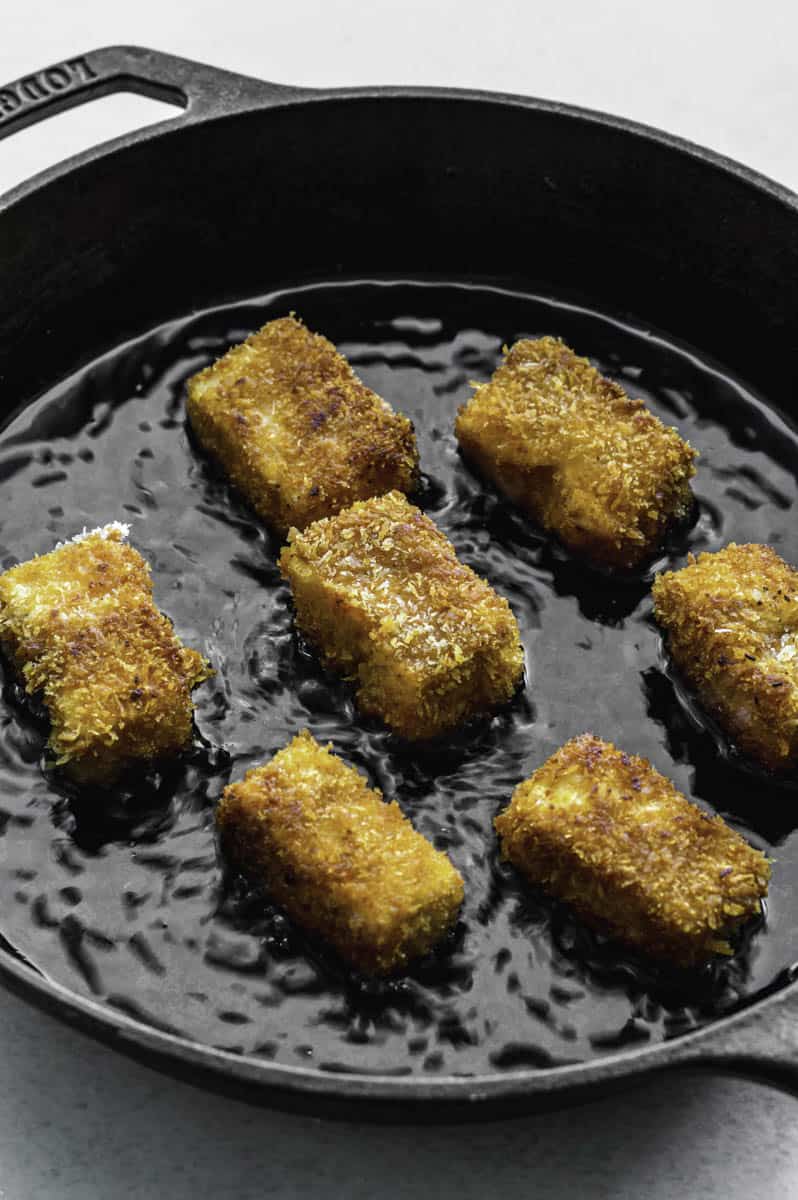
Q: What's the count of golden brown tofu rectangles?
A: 7